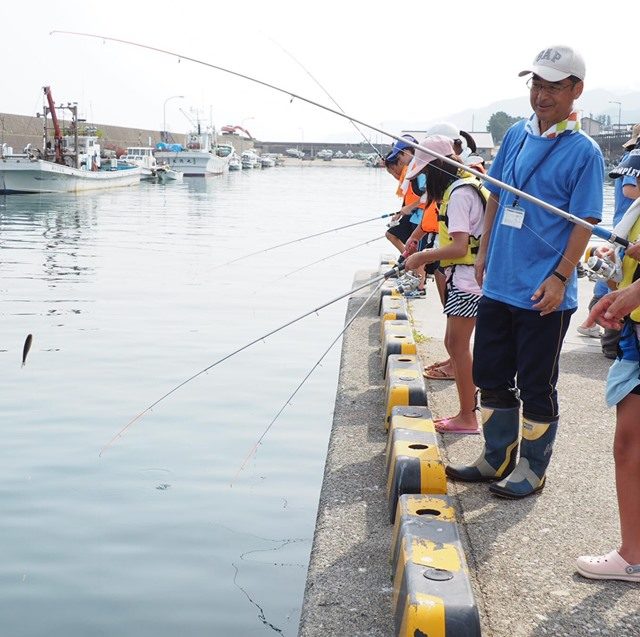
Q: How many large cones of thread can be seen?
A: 0